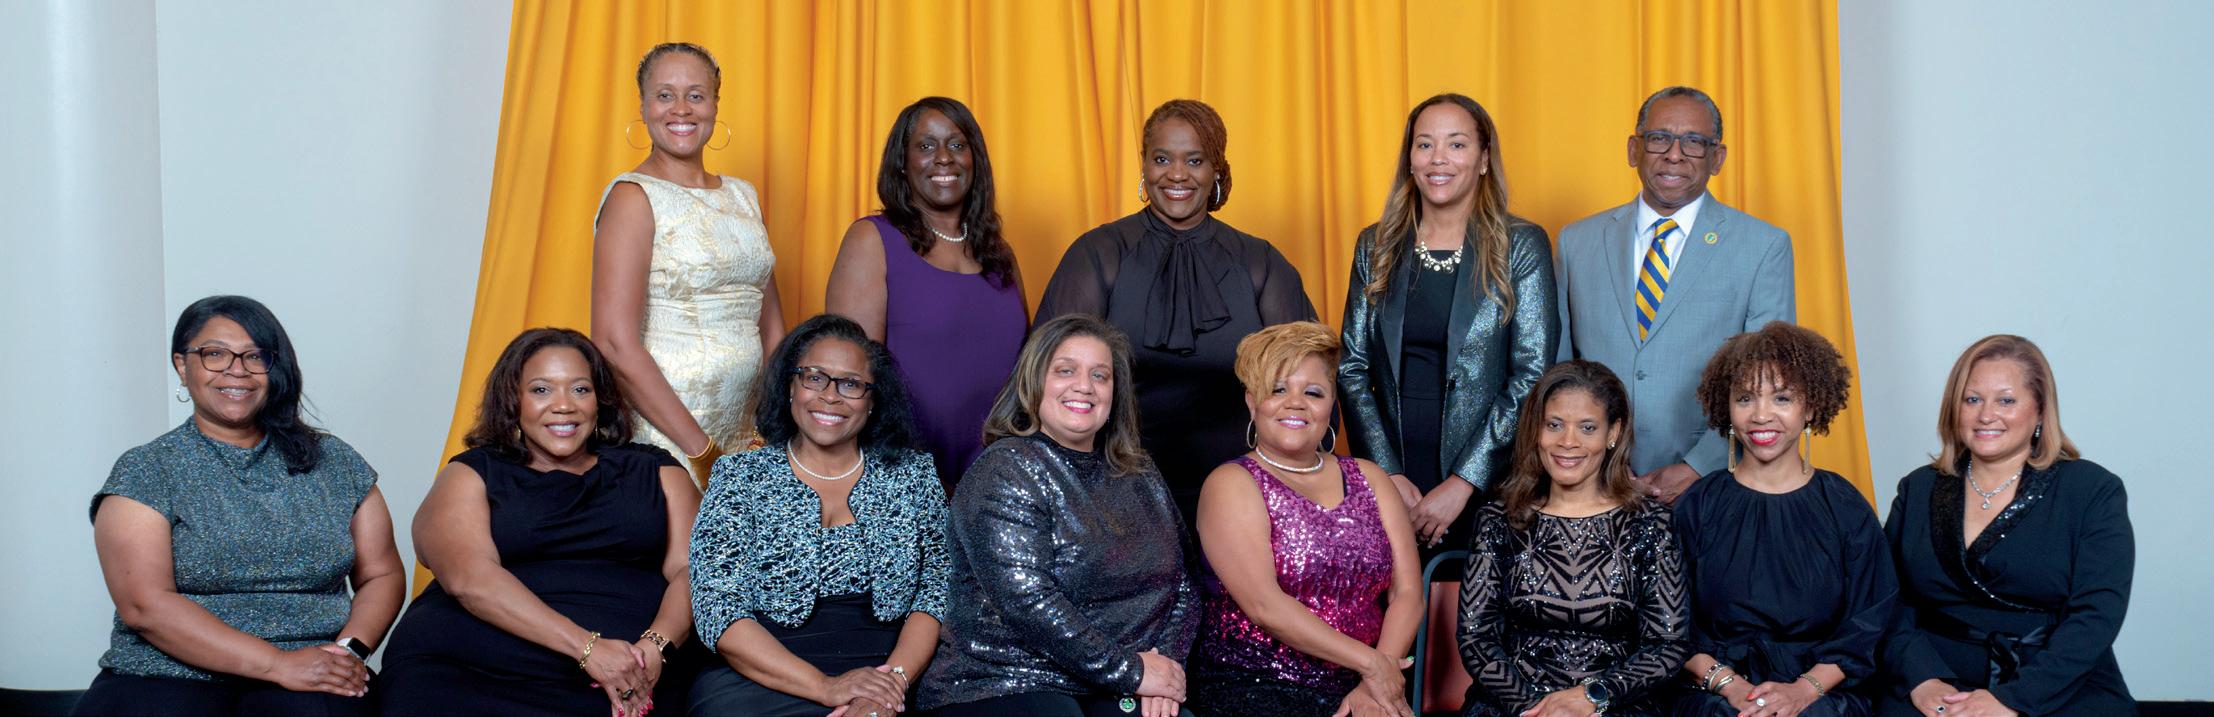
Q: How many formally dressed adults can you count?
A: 13